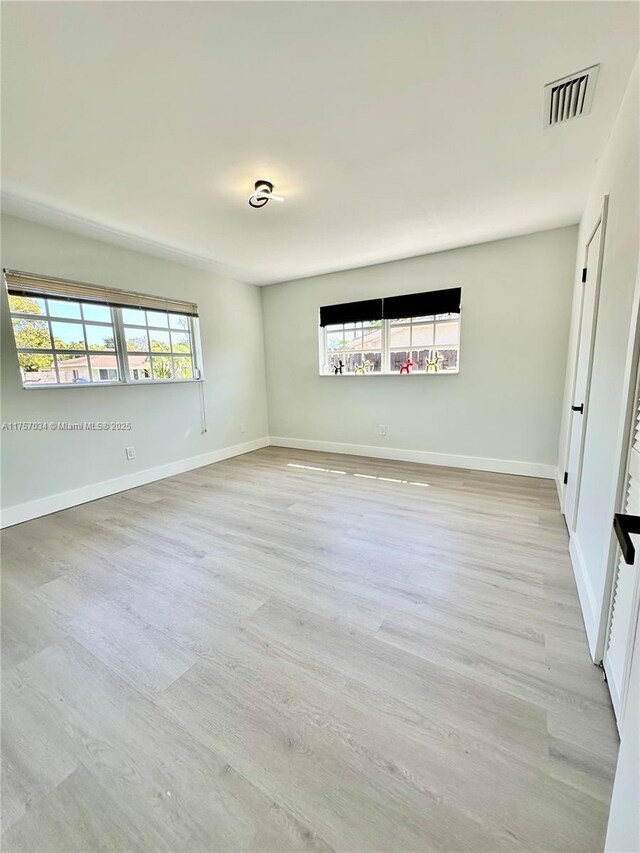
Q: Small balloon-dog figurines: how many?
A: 4